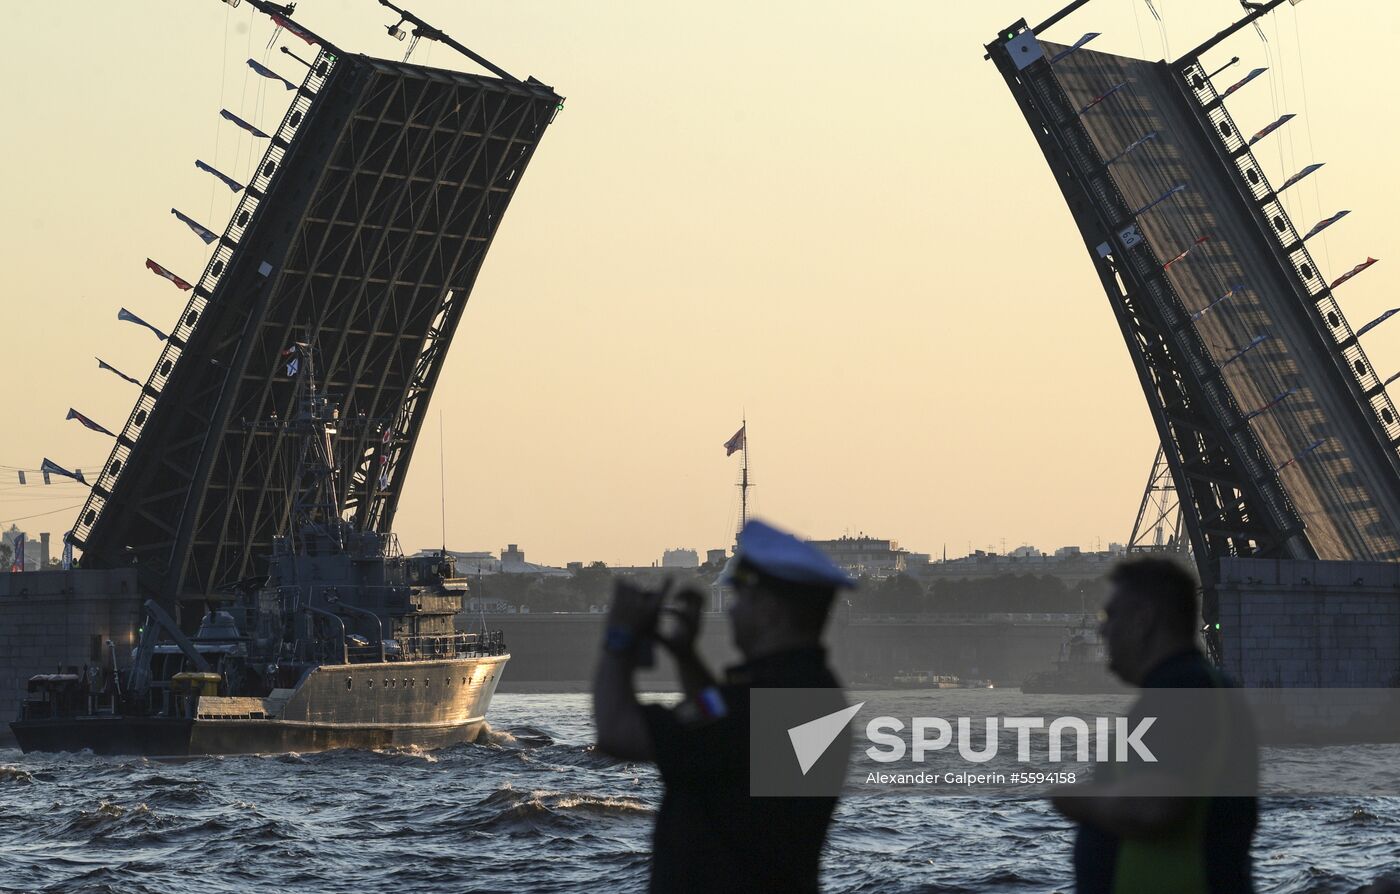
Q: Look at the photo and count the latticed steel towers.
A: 1